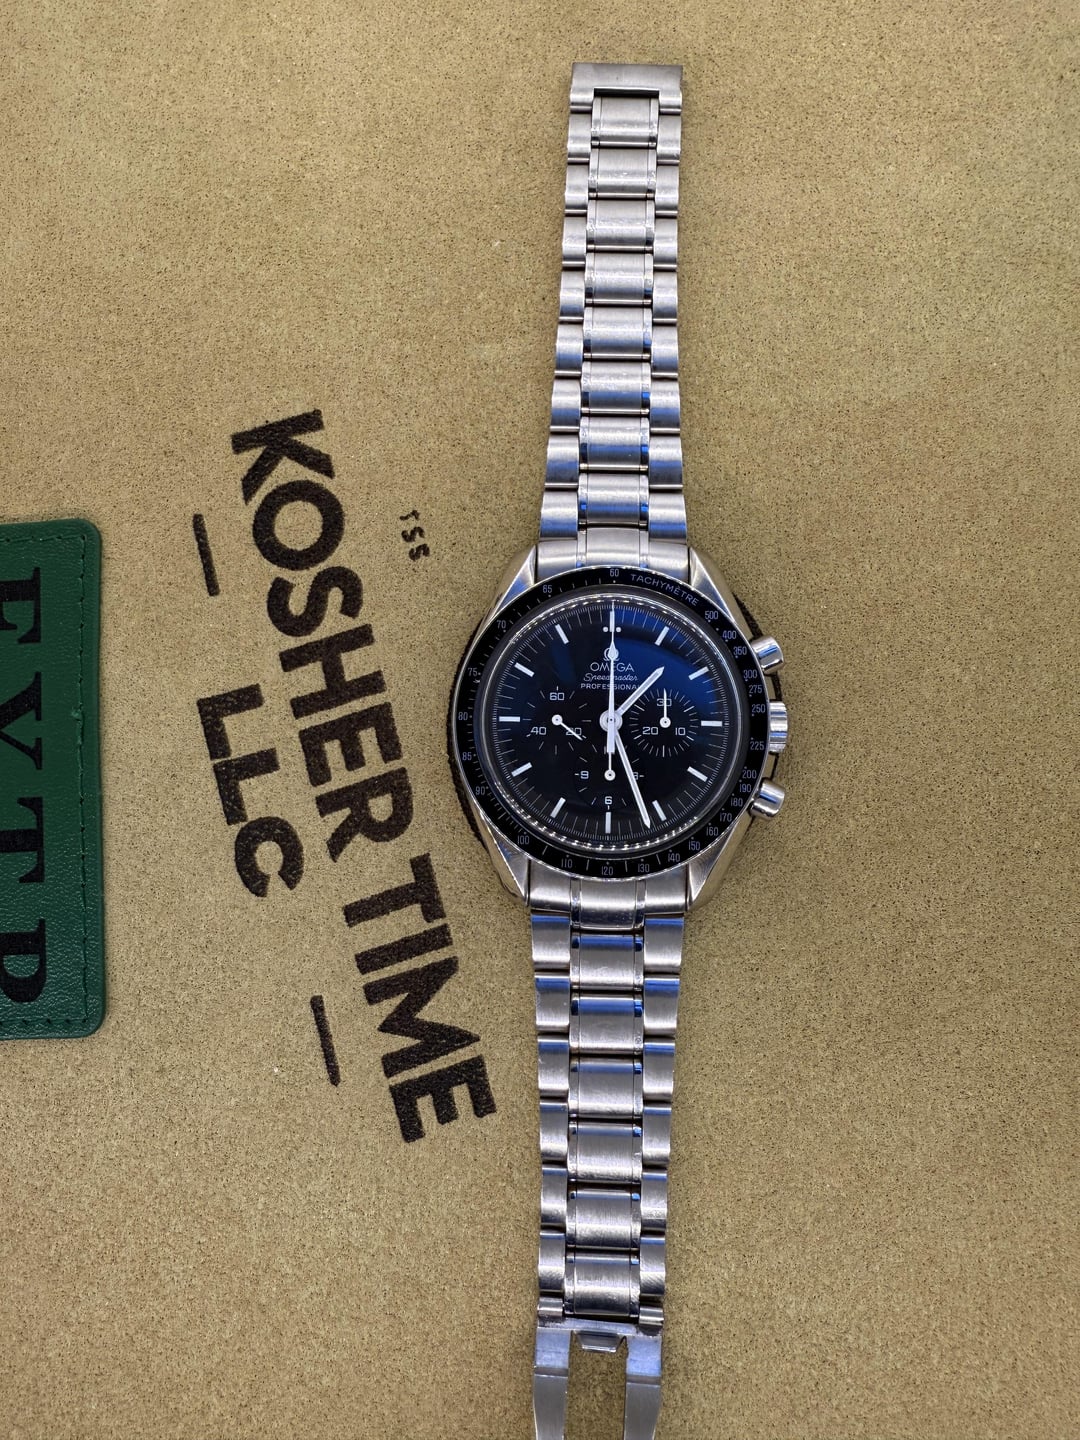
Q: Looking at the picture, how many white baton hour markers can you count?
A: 12